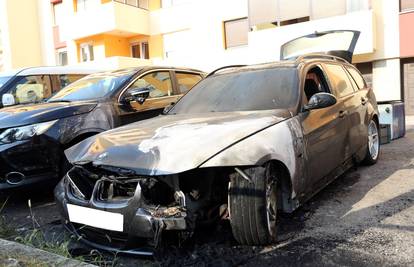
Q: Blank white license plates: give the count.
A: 1